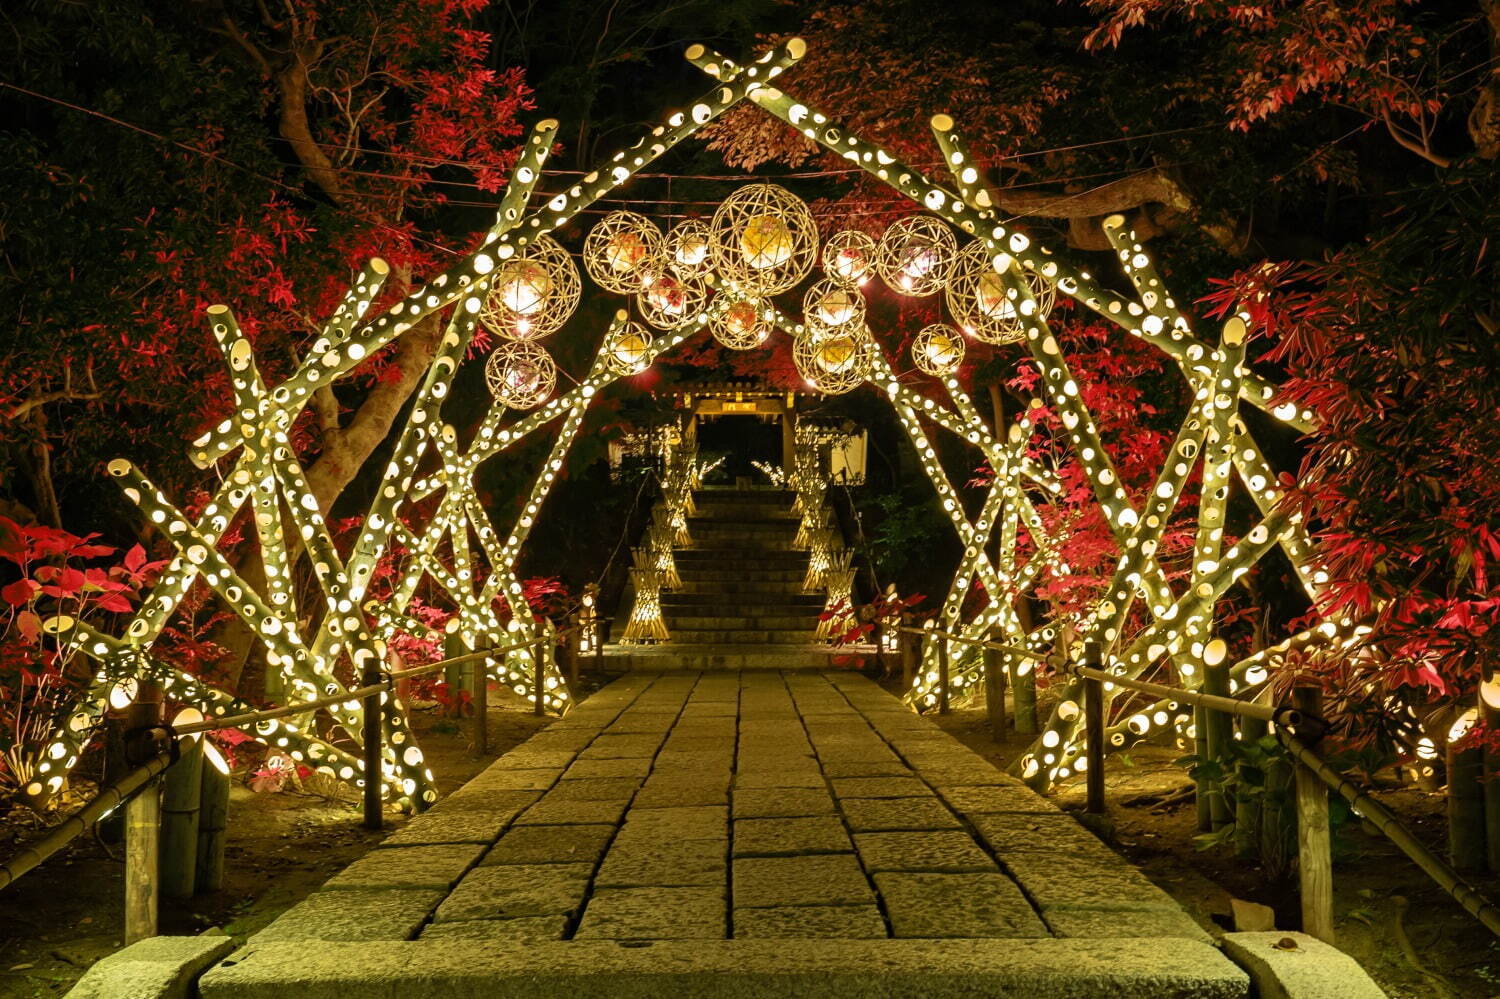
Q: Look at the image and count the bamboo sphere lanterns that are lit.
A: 14